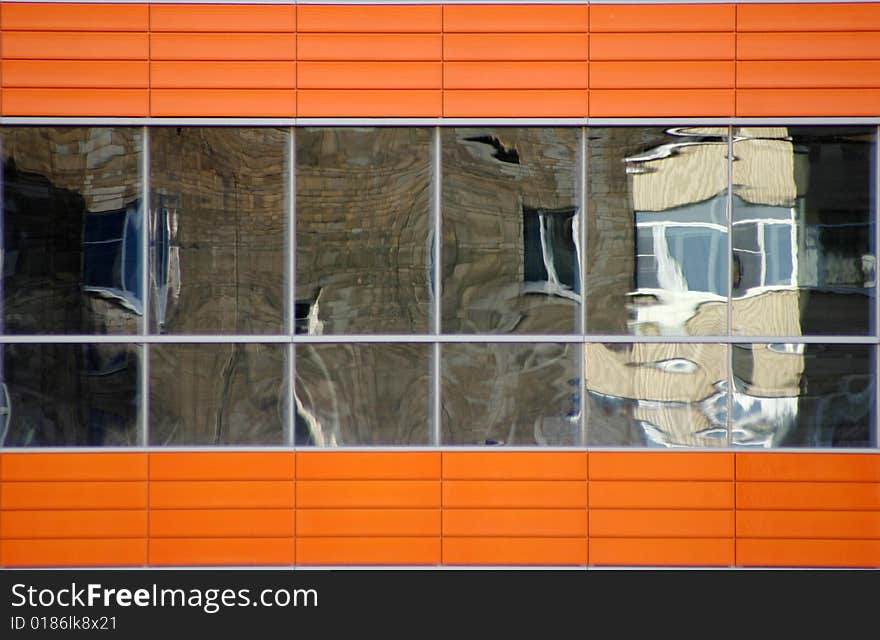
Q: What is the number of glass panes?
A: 12